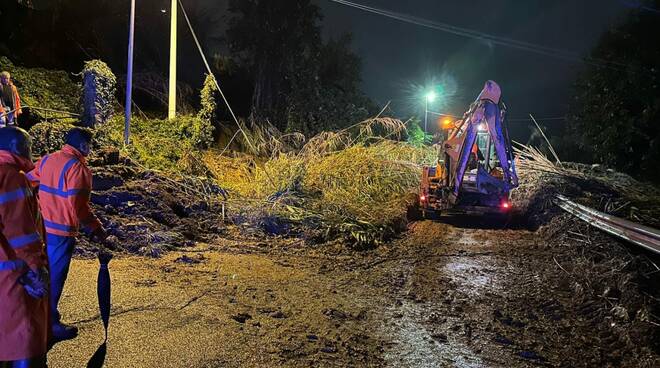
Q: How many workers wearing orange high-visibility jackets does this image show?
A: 3